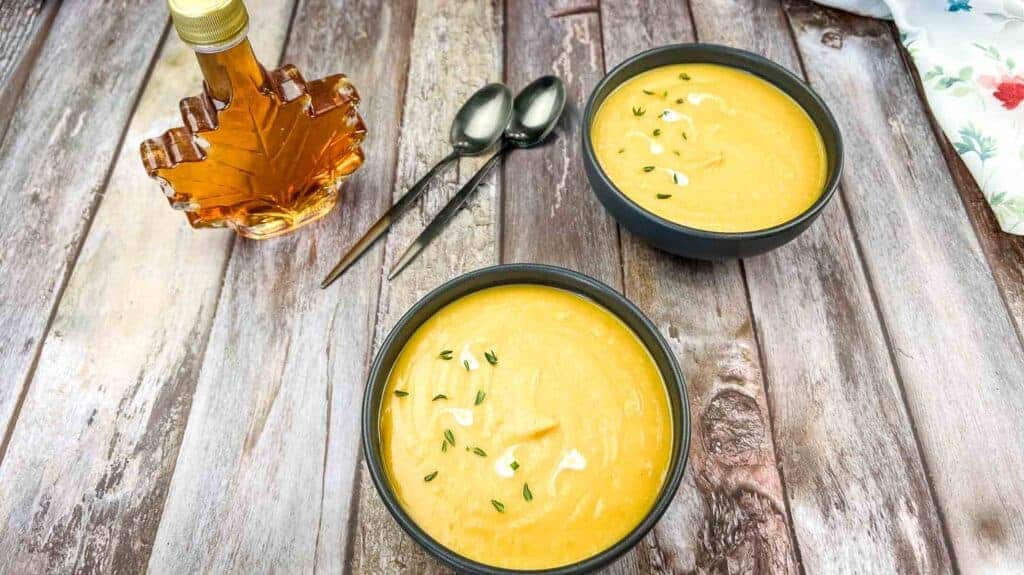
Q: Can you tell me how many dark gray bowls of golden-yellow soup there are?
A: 2